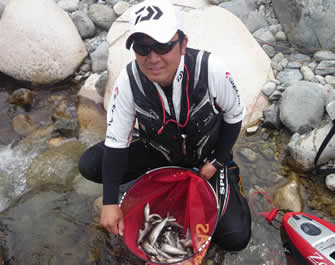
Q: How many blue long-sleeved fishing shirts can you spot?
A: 0